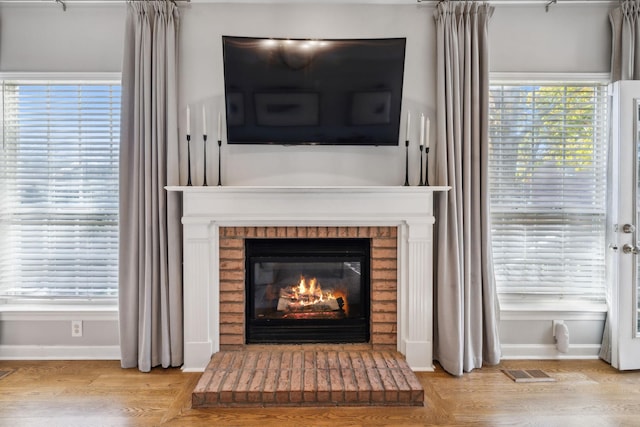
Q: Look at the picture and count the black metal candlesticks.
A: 6